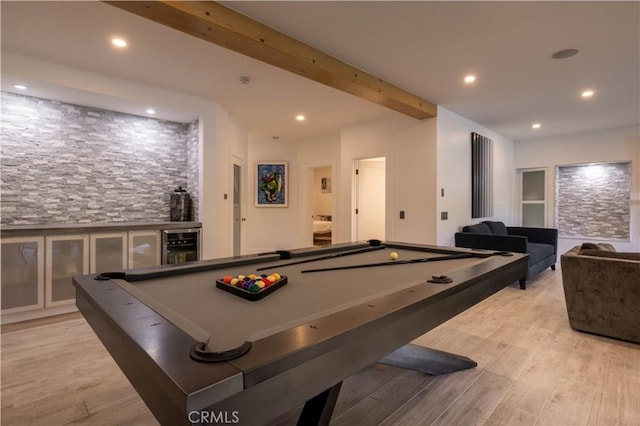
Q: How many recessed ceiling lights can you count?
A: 7